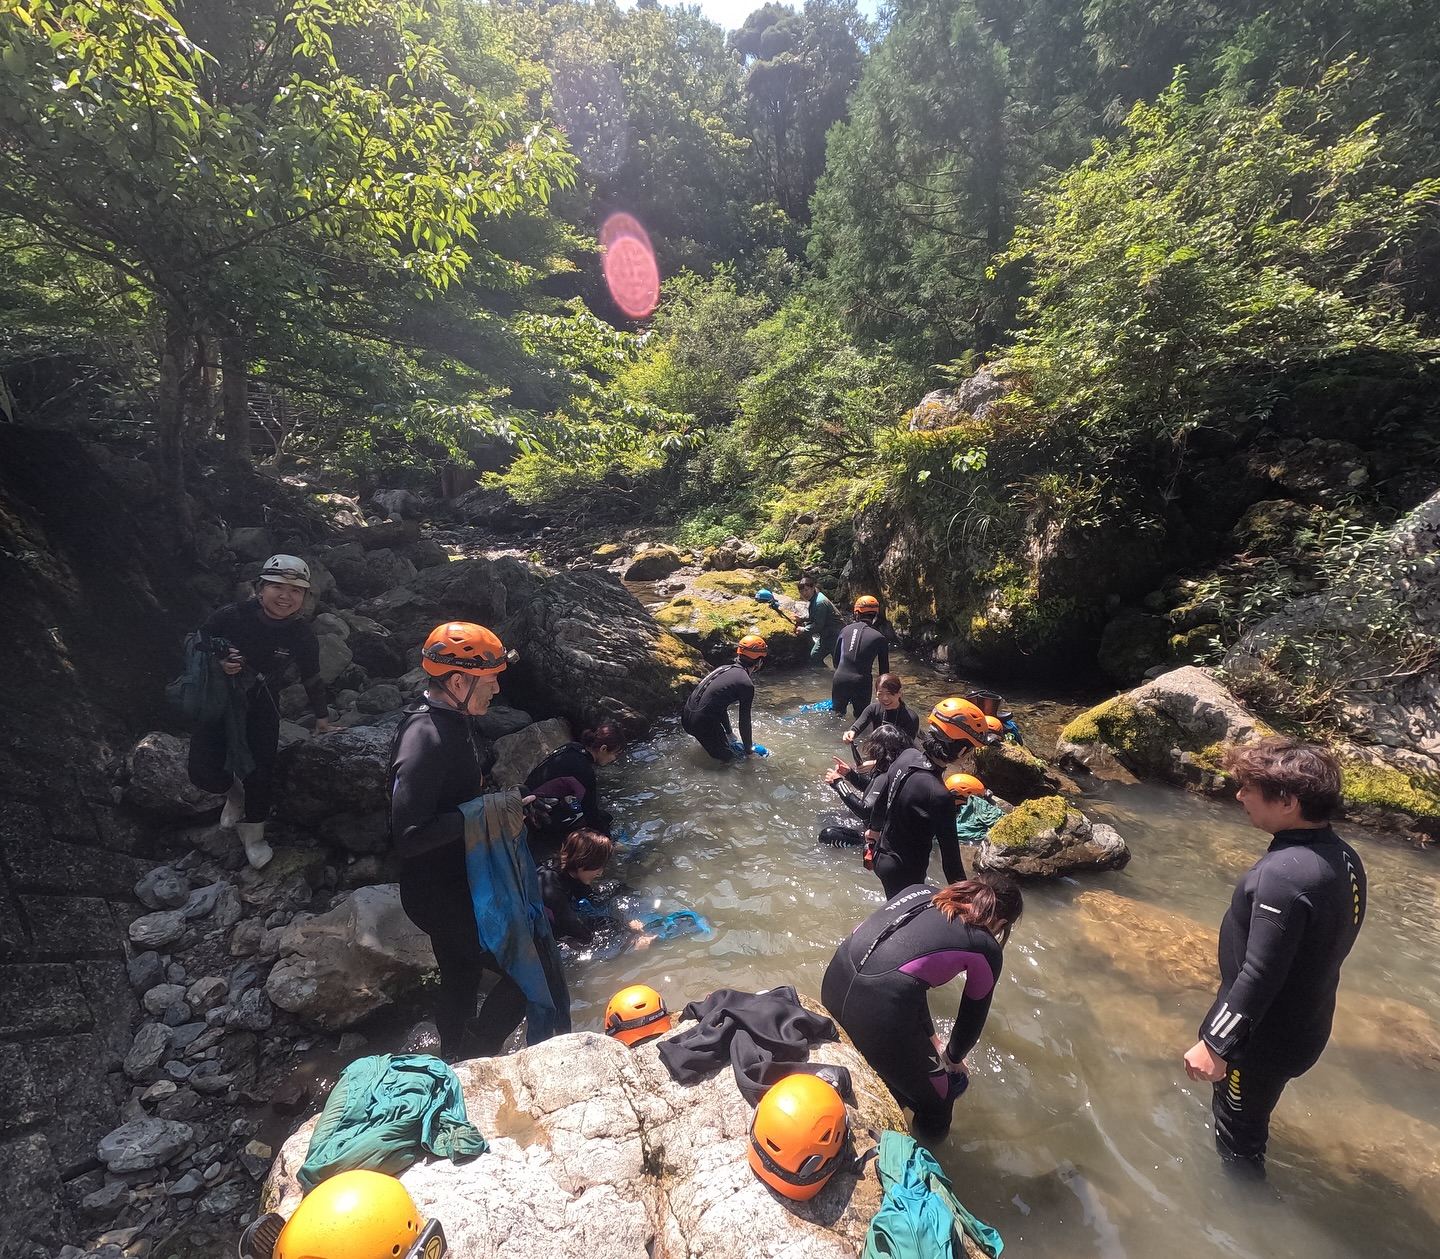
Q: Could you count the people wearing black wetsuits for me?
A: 11